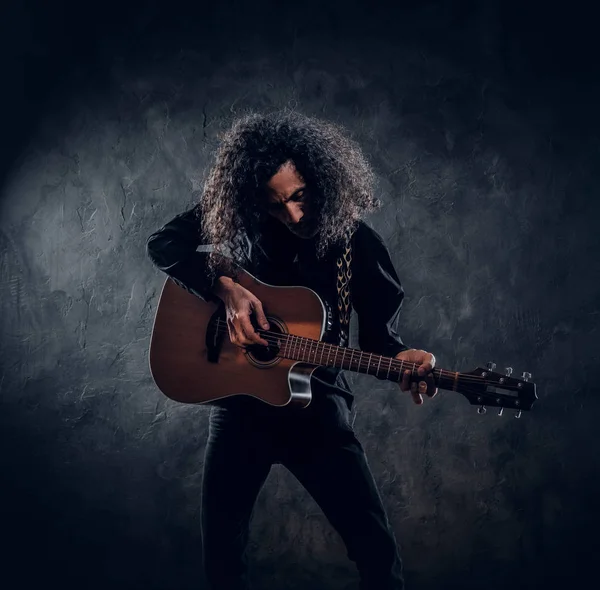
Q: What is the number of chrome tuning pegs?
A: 6